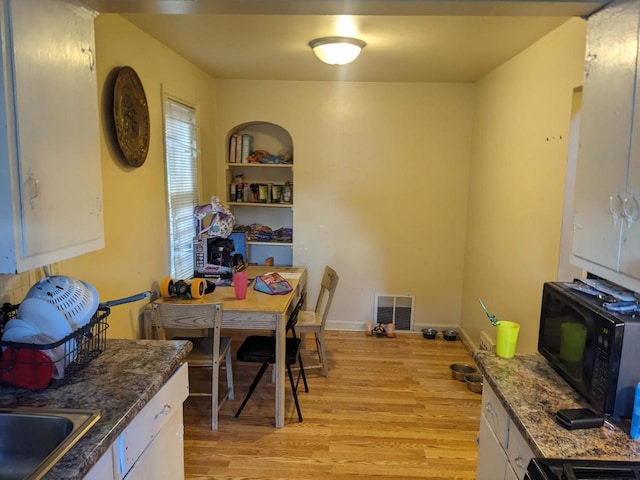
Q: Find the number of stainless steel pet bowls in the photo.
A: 4